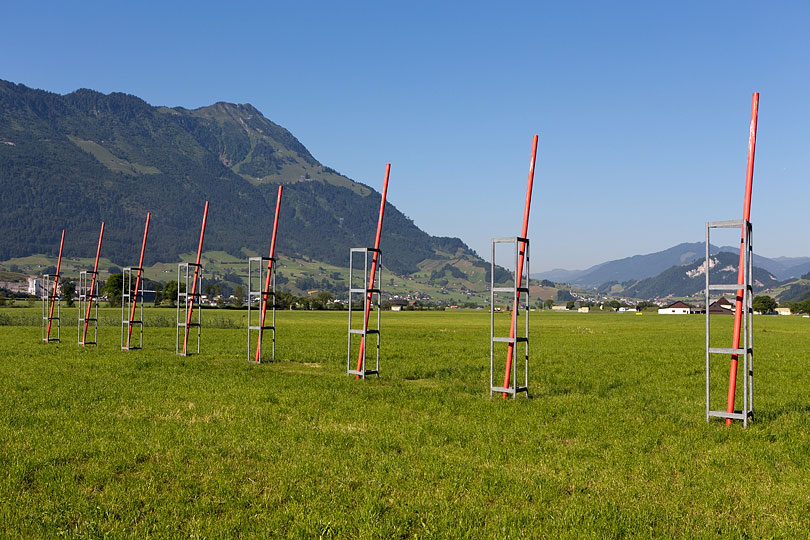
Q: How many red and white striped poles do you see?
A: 0